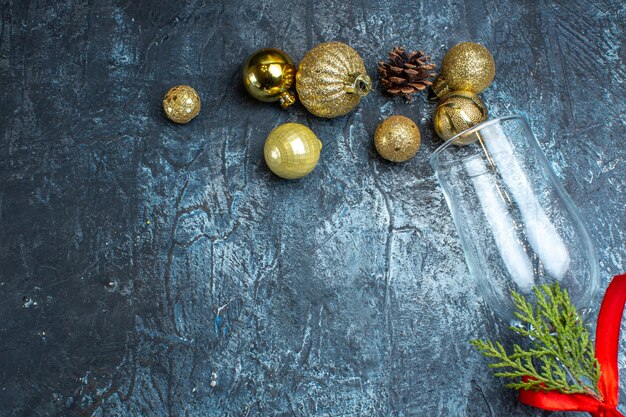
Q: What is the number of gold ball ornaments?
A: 7